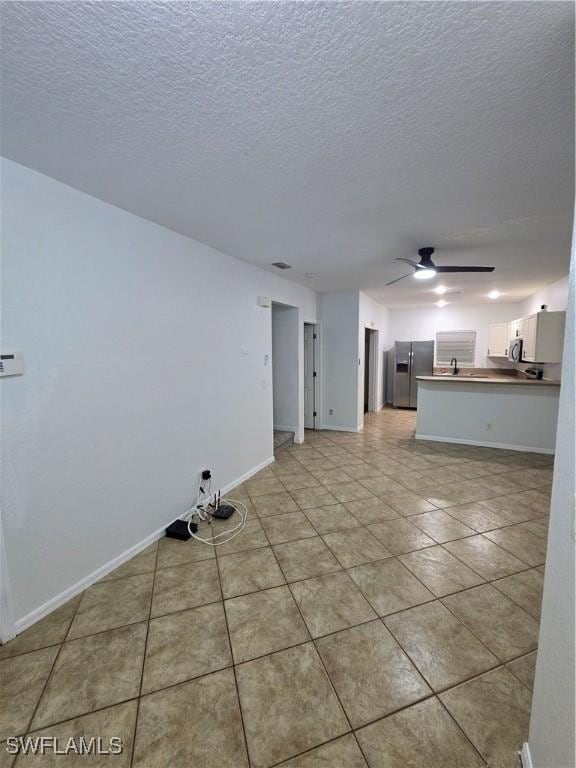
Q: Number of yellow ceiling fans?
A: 0